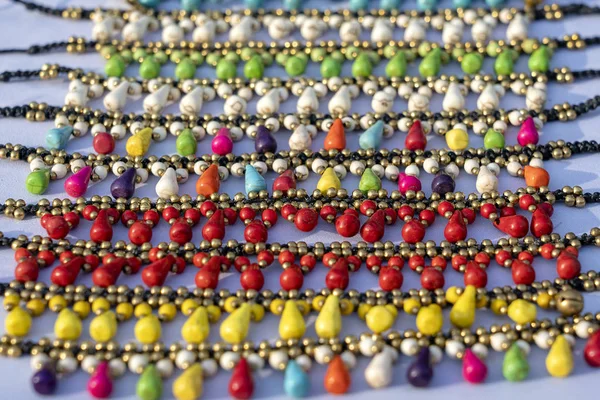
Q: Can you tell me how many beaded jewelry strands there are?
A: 10